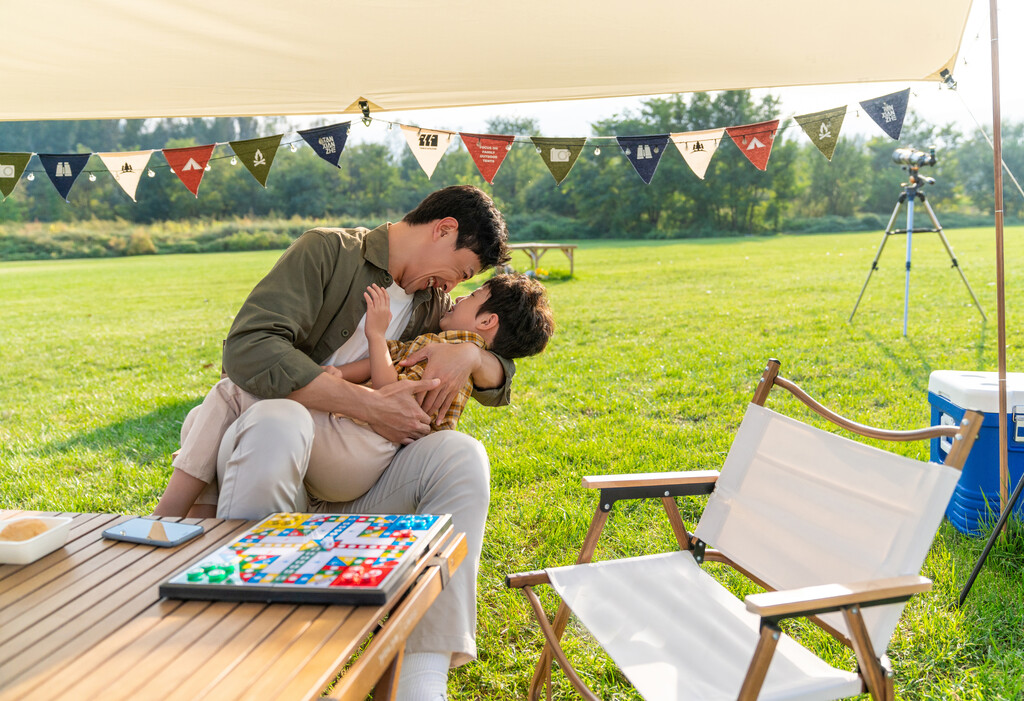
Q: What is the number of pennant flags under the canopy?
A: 14